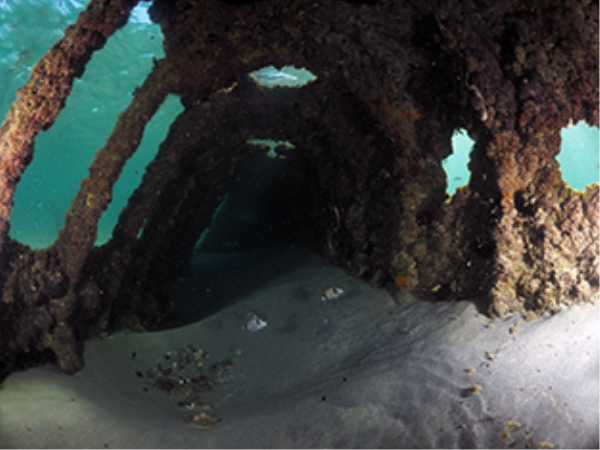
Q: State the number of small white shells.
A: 2